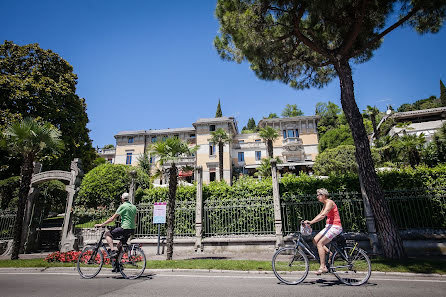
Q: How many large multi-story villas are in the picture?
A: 1